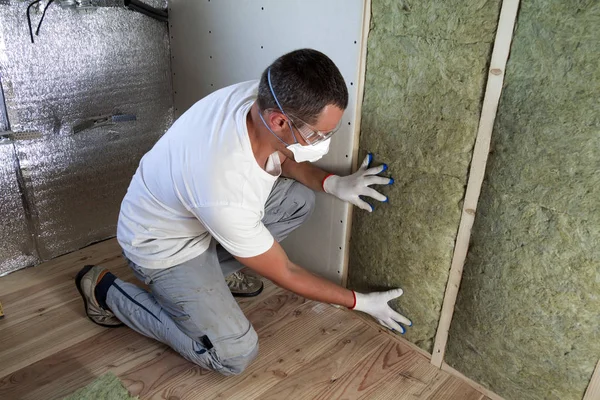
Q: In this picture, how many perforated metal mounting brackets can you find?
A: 2